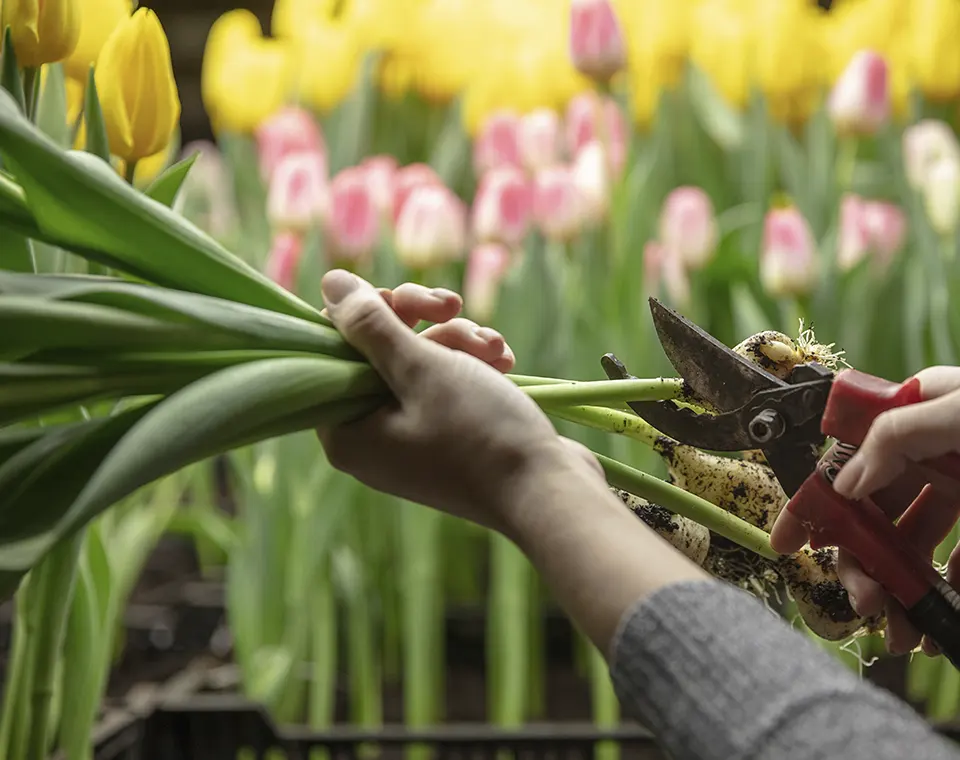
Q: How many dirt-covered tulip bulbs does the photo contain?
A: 4